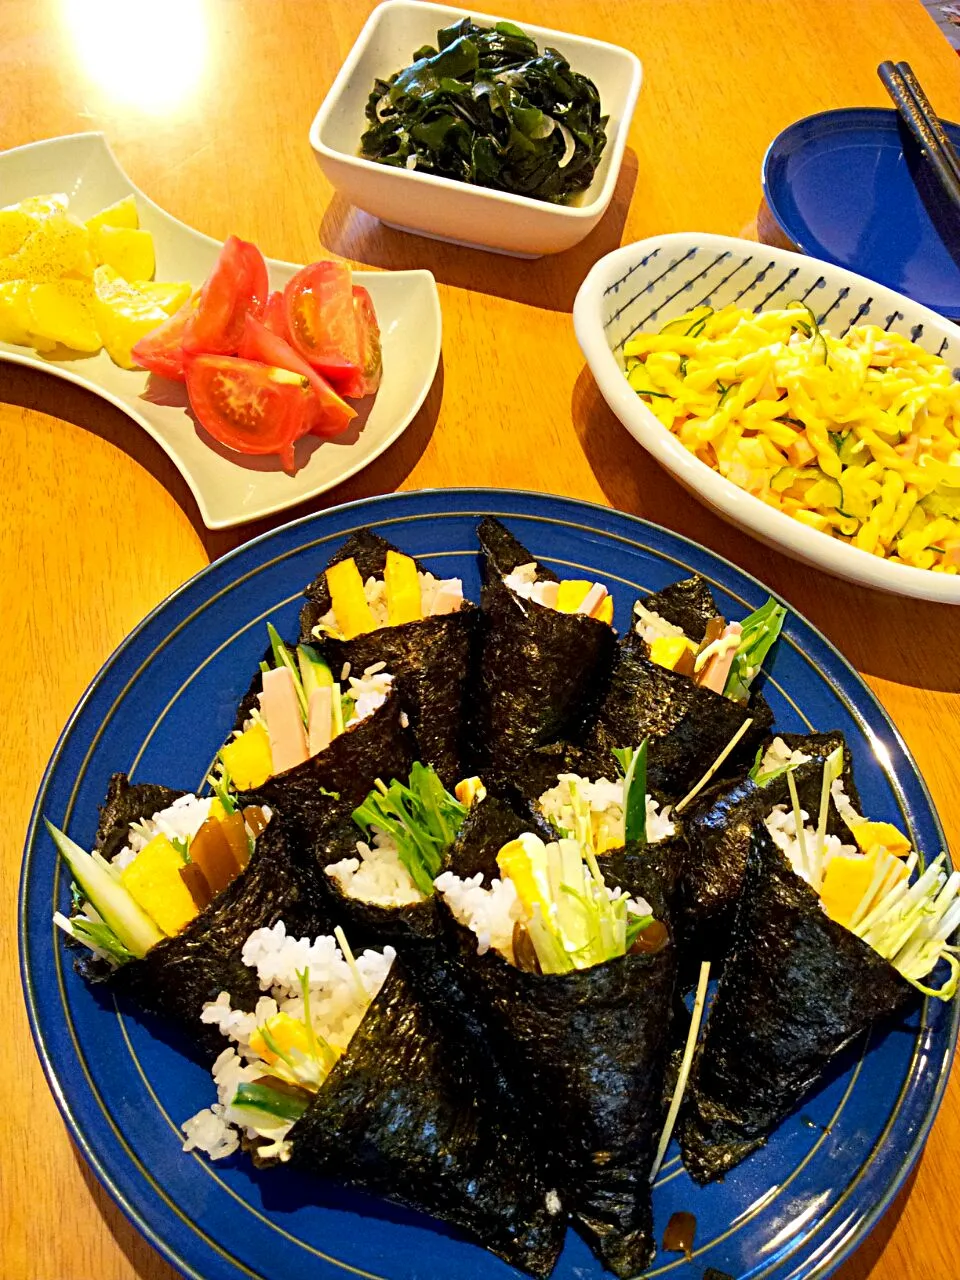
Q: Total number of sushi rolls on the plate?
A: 11